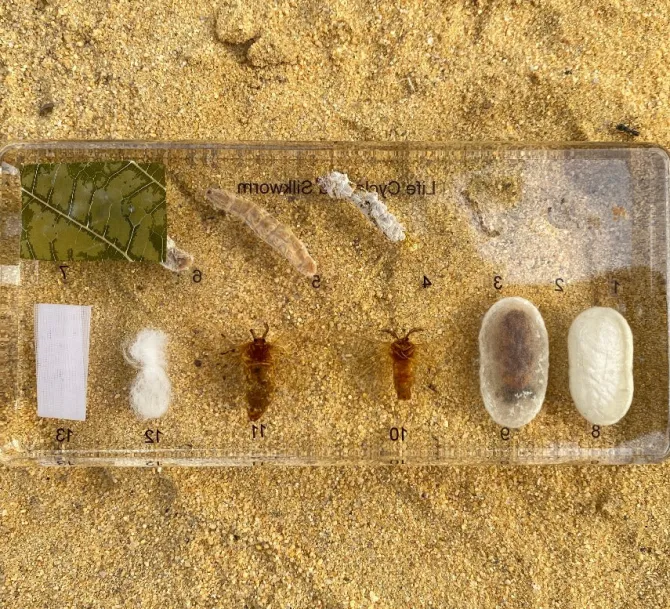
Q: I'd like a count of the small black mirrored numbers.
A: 13